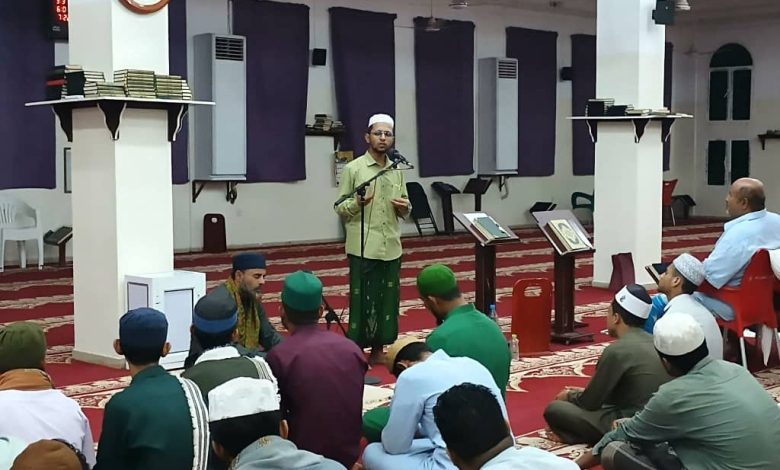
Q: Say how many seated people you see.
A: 14